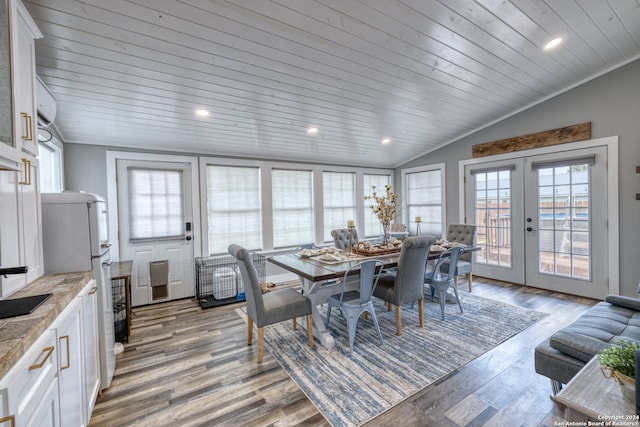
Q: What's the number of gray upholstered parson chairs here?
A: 4